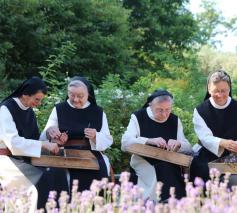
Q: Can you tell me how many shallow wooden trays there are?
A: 3